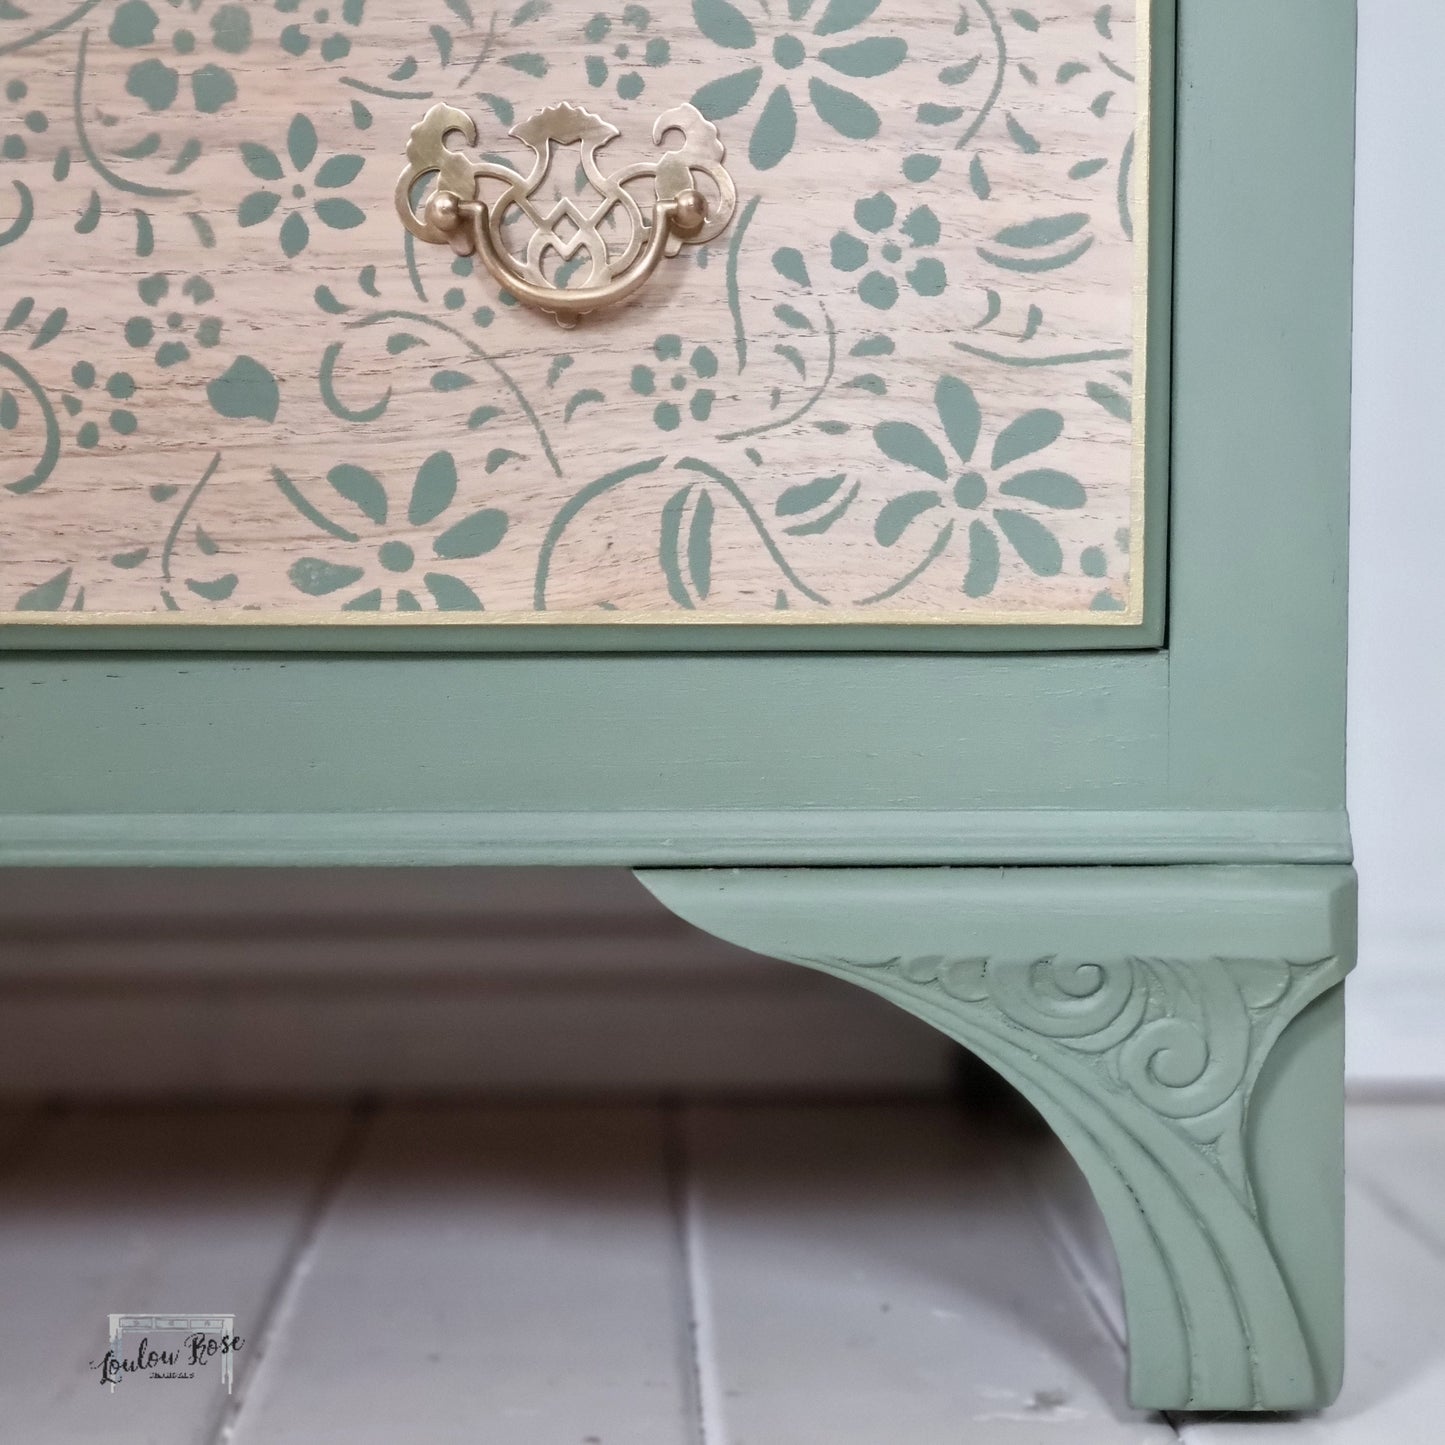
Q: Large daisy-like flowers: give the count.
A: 3